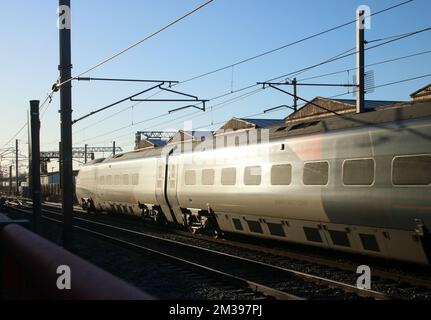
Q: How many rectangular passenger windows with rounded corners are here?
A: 13